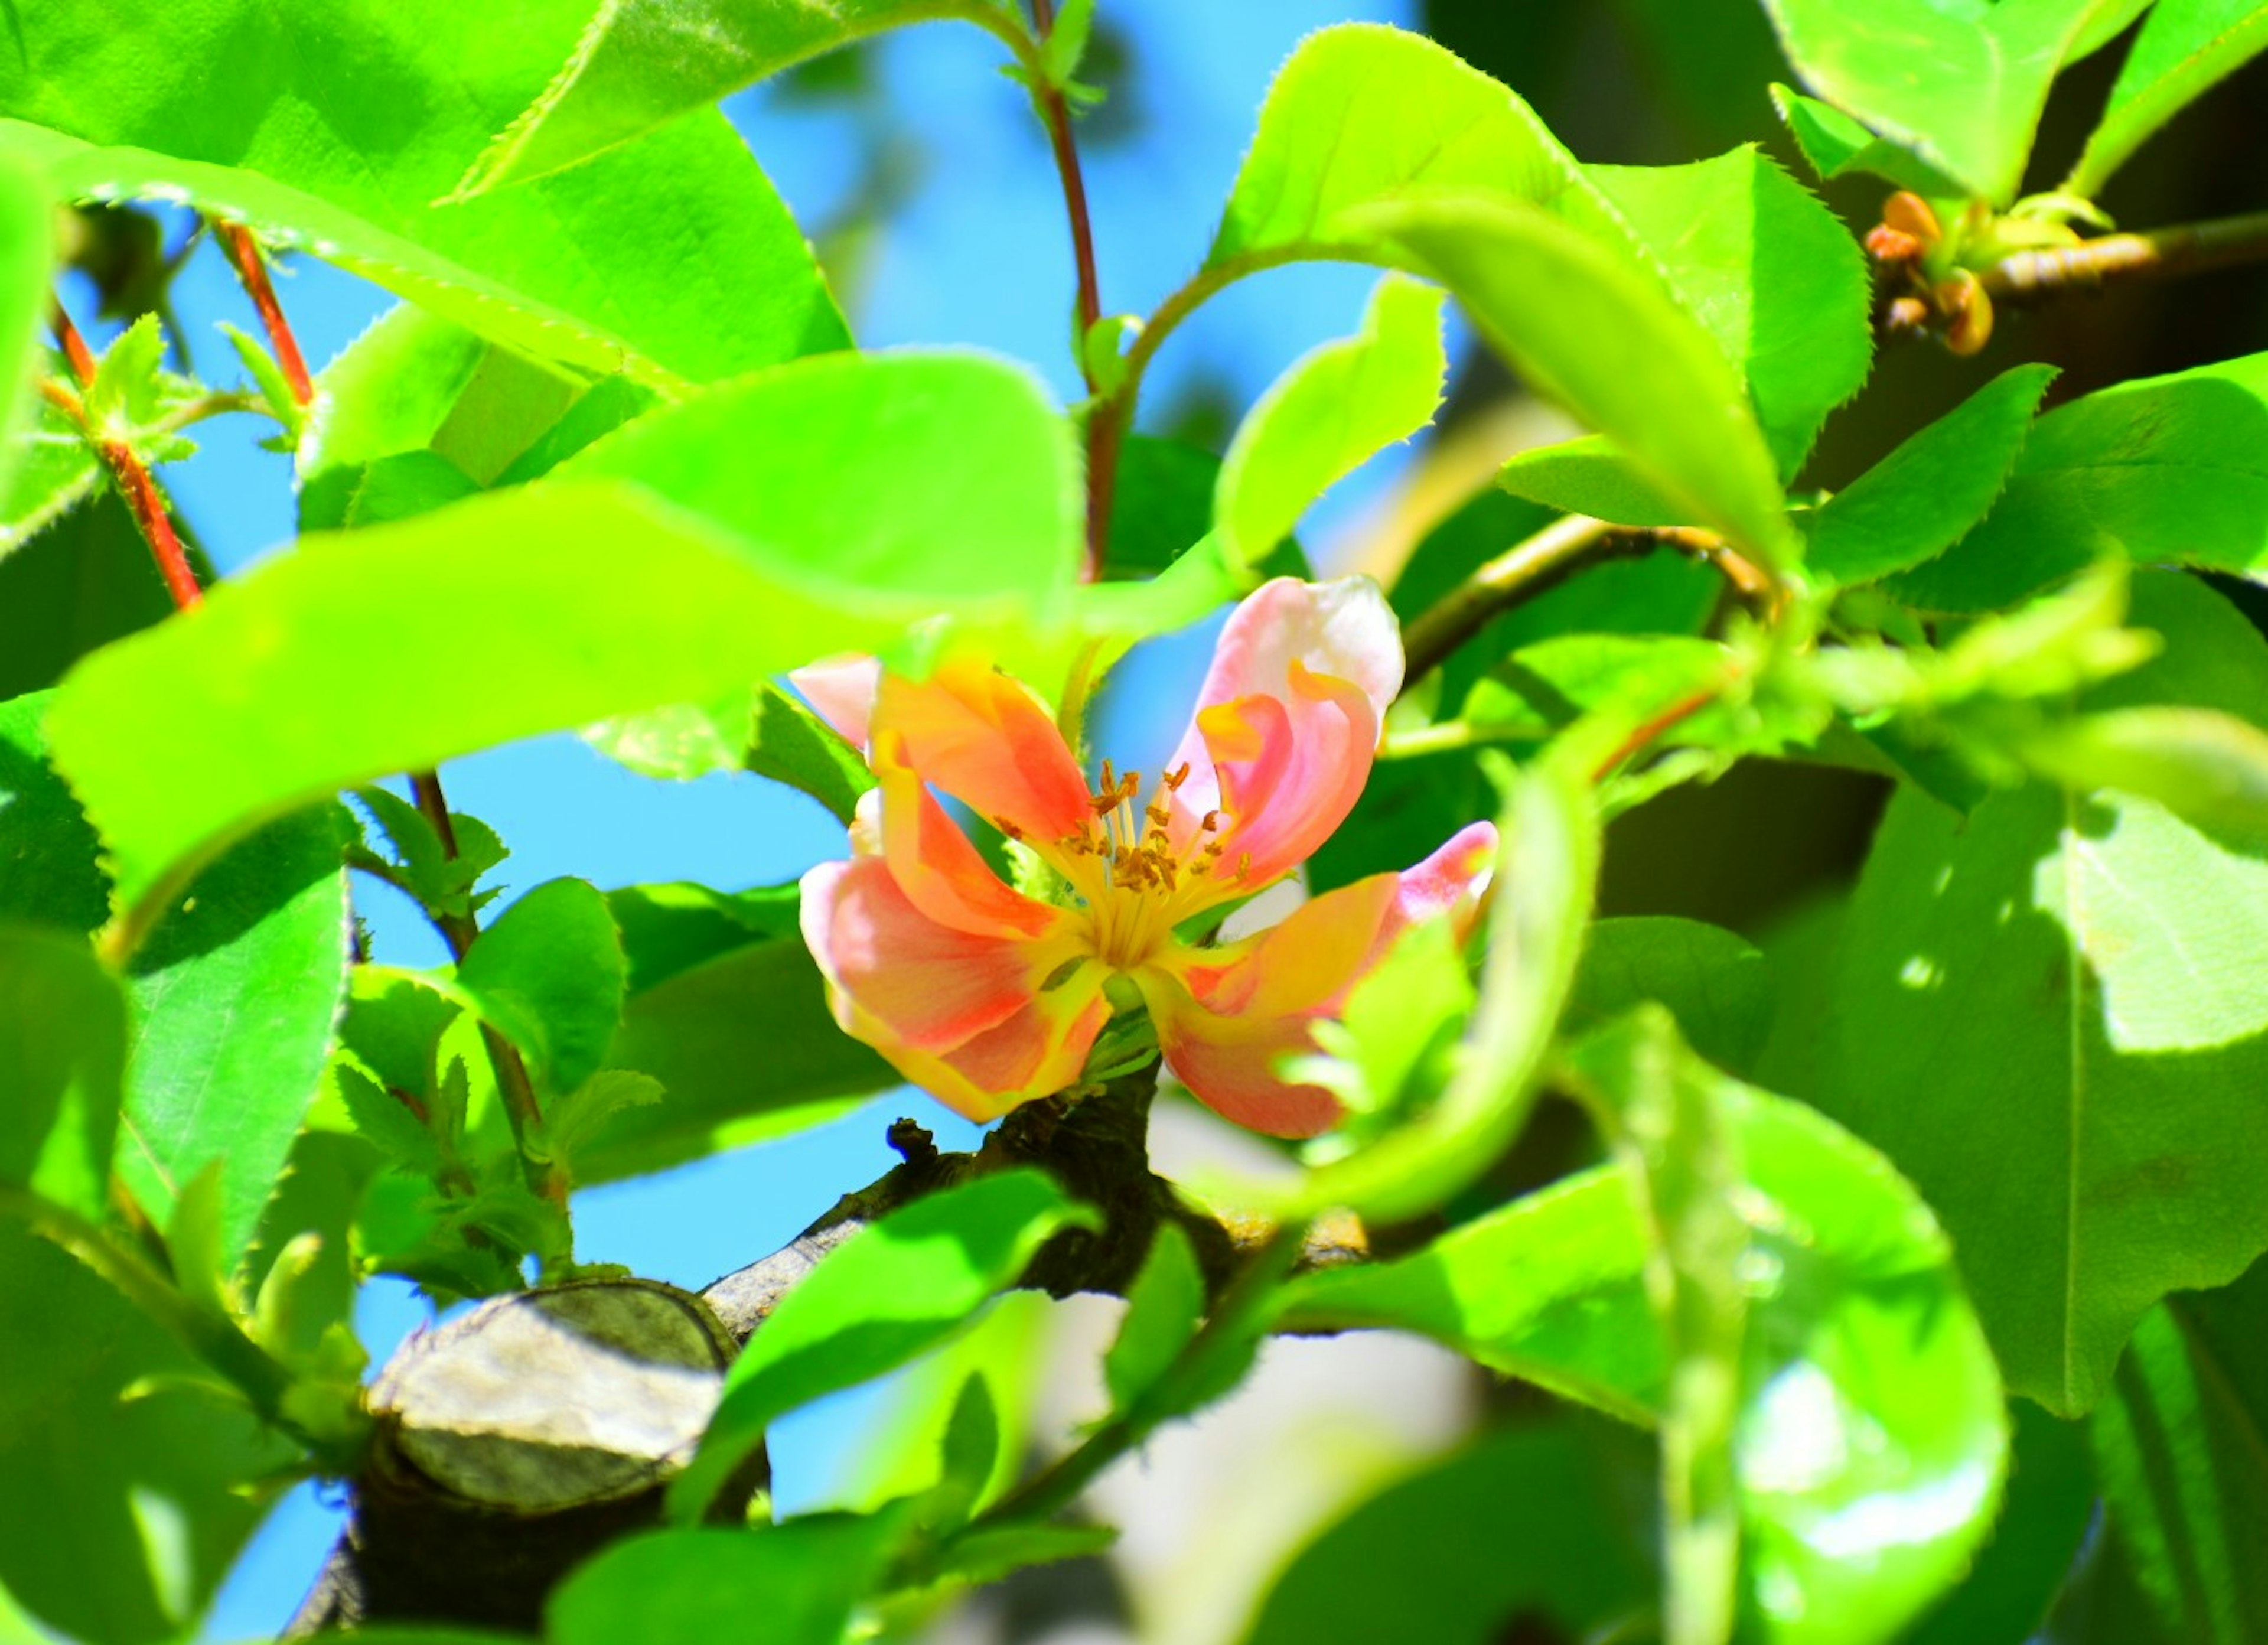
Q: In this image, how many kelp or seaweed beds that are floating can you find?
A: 0